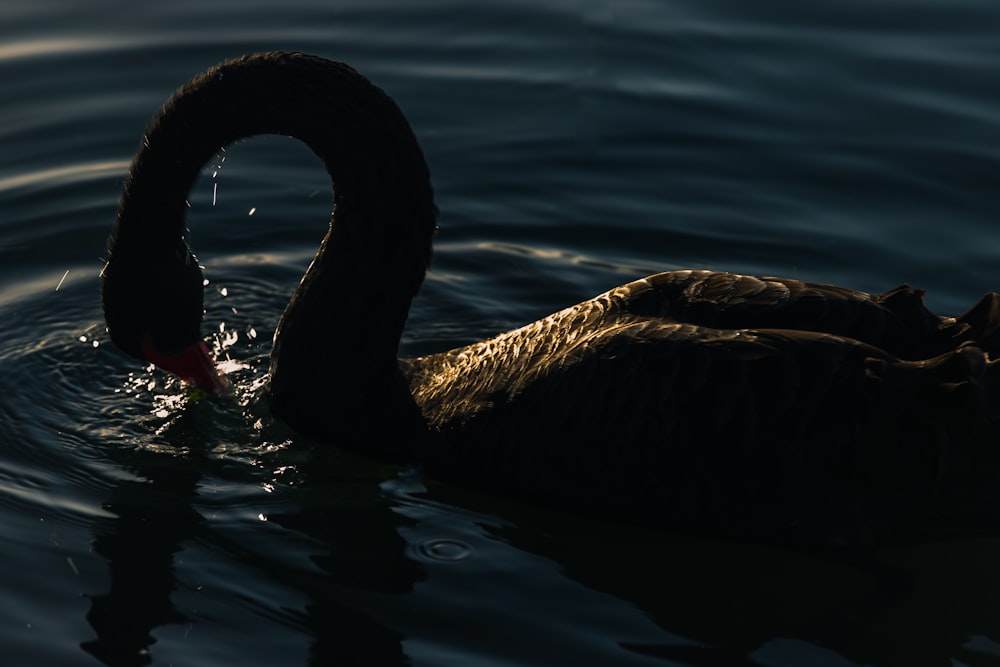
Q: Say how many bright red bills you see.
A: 1